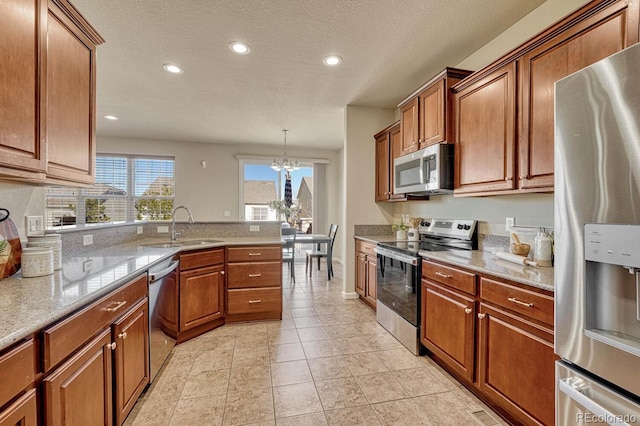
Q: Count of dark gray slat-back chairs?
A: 2